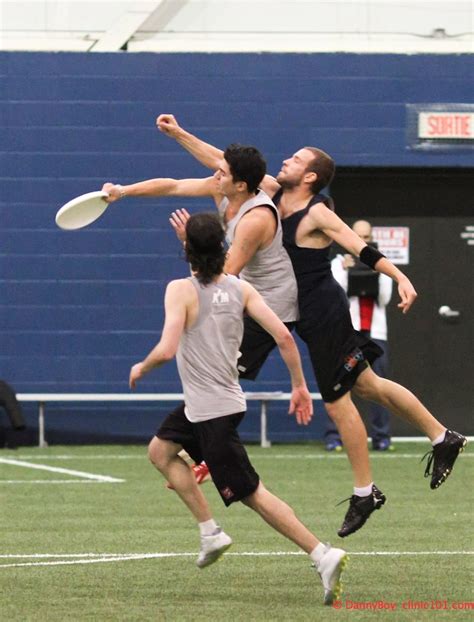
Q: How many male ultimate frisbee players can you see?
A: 3